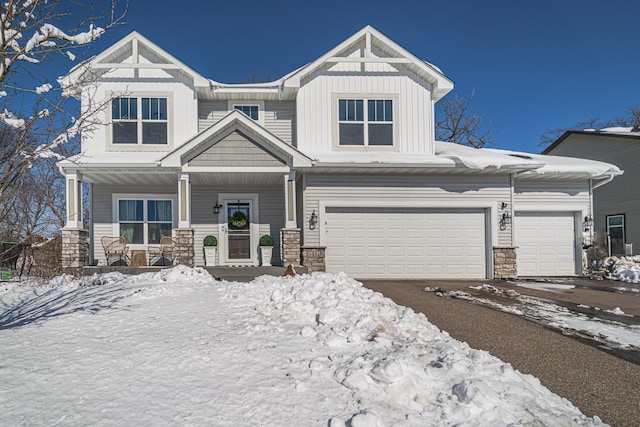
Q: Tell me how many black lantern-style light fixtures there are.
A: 4